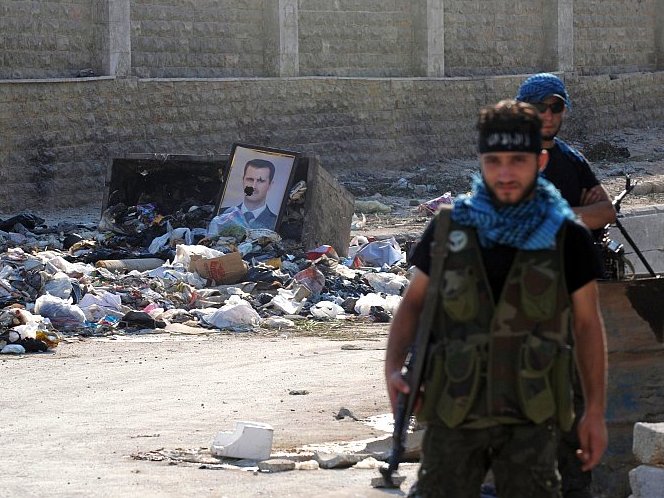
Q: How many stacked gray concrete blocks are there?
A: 2